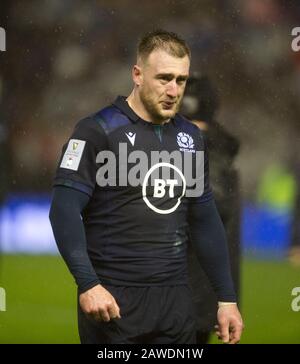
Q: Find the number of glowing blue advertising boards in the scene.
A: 2